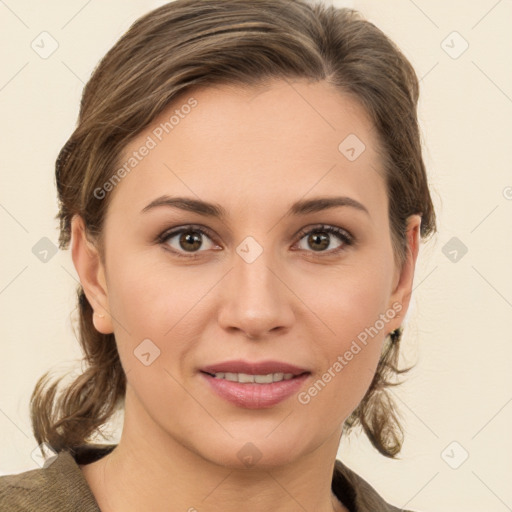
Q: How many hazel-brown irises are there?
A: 2